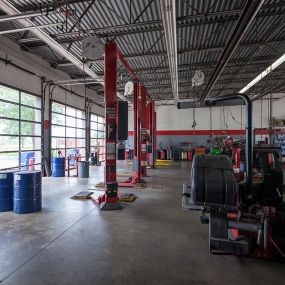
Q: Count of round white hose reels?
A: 3